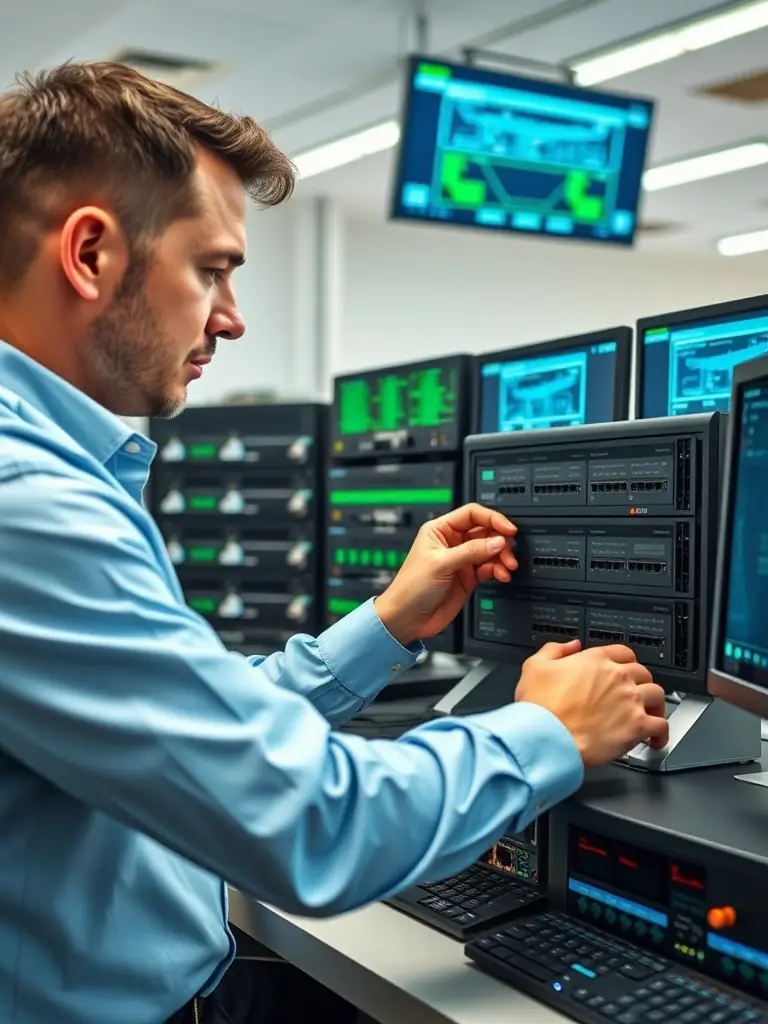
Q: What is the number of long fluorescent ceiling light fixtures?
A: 4